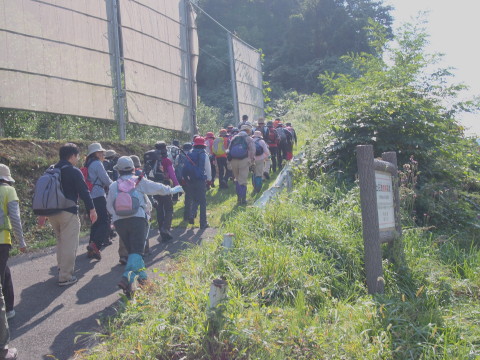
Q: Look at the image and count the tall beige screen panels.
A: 3